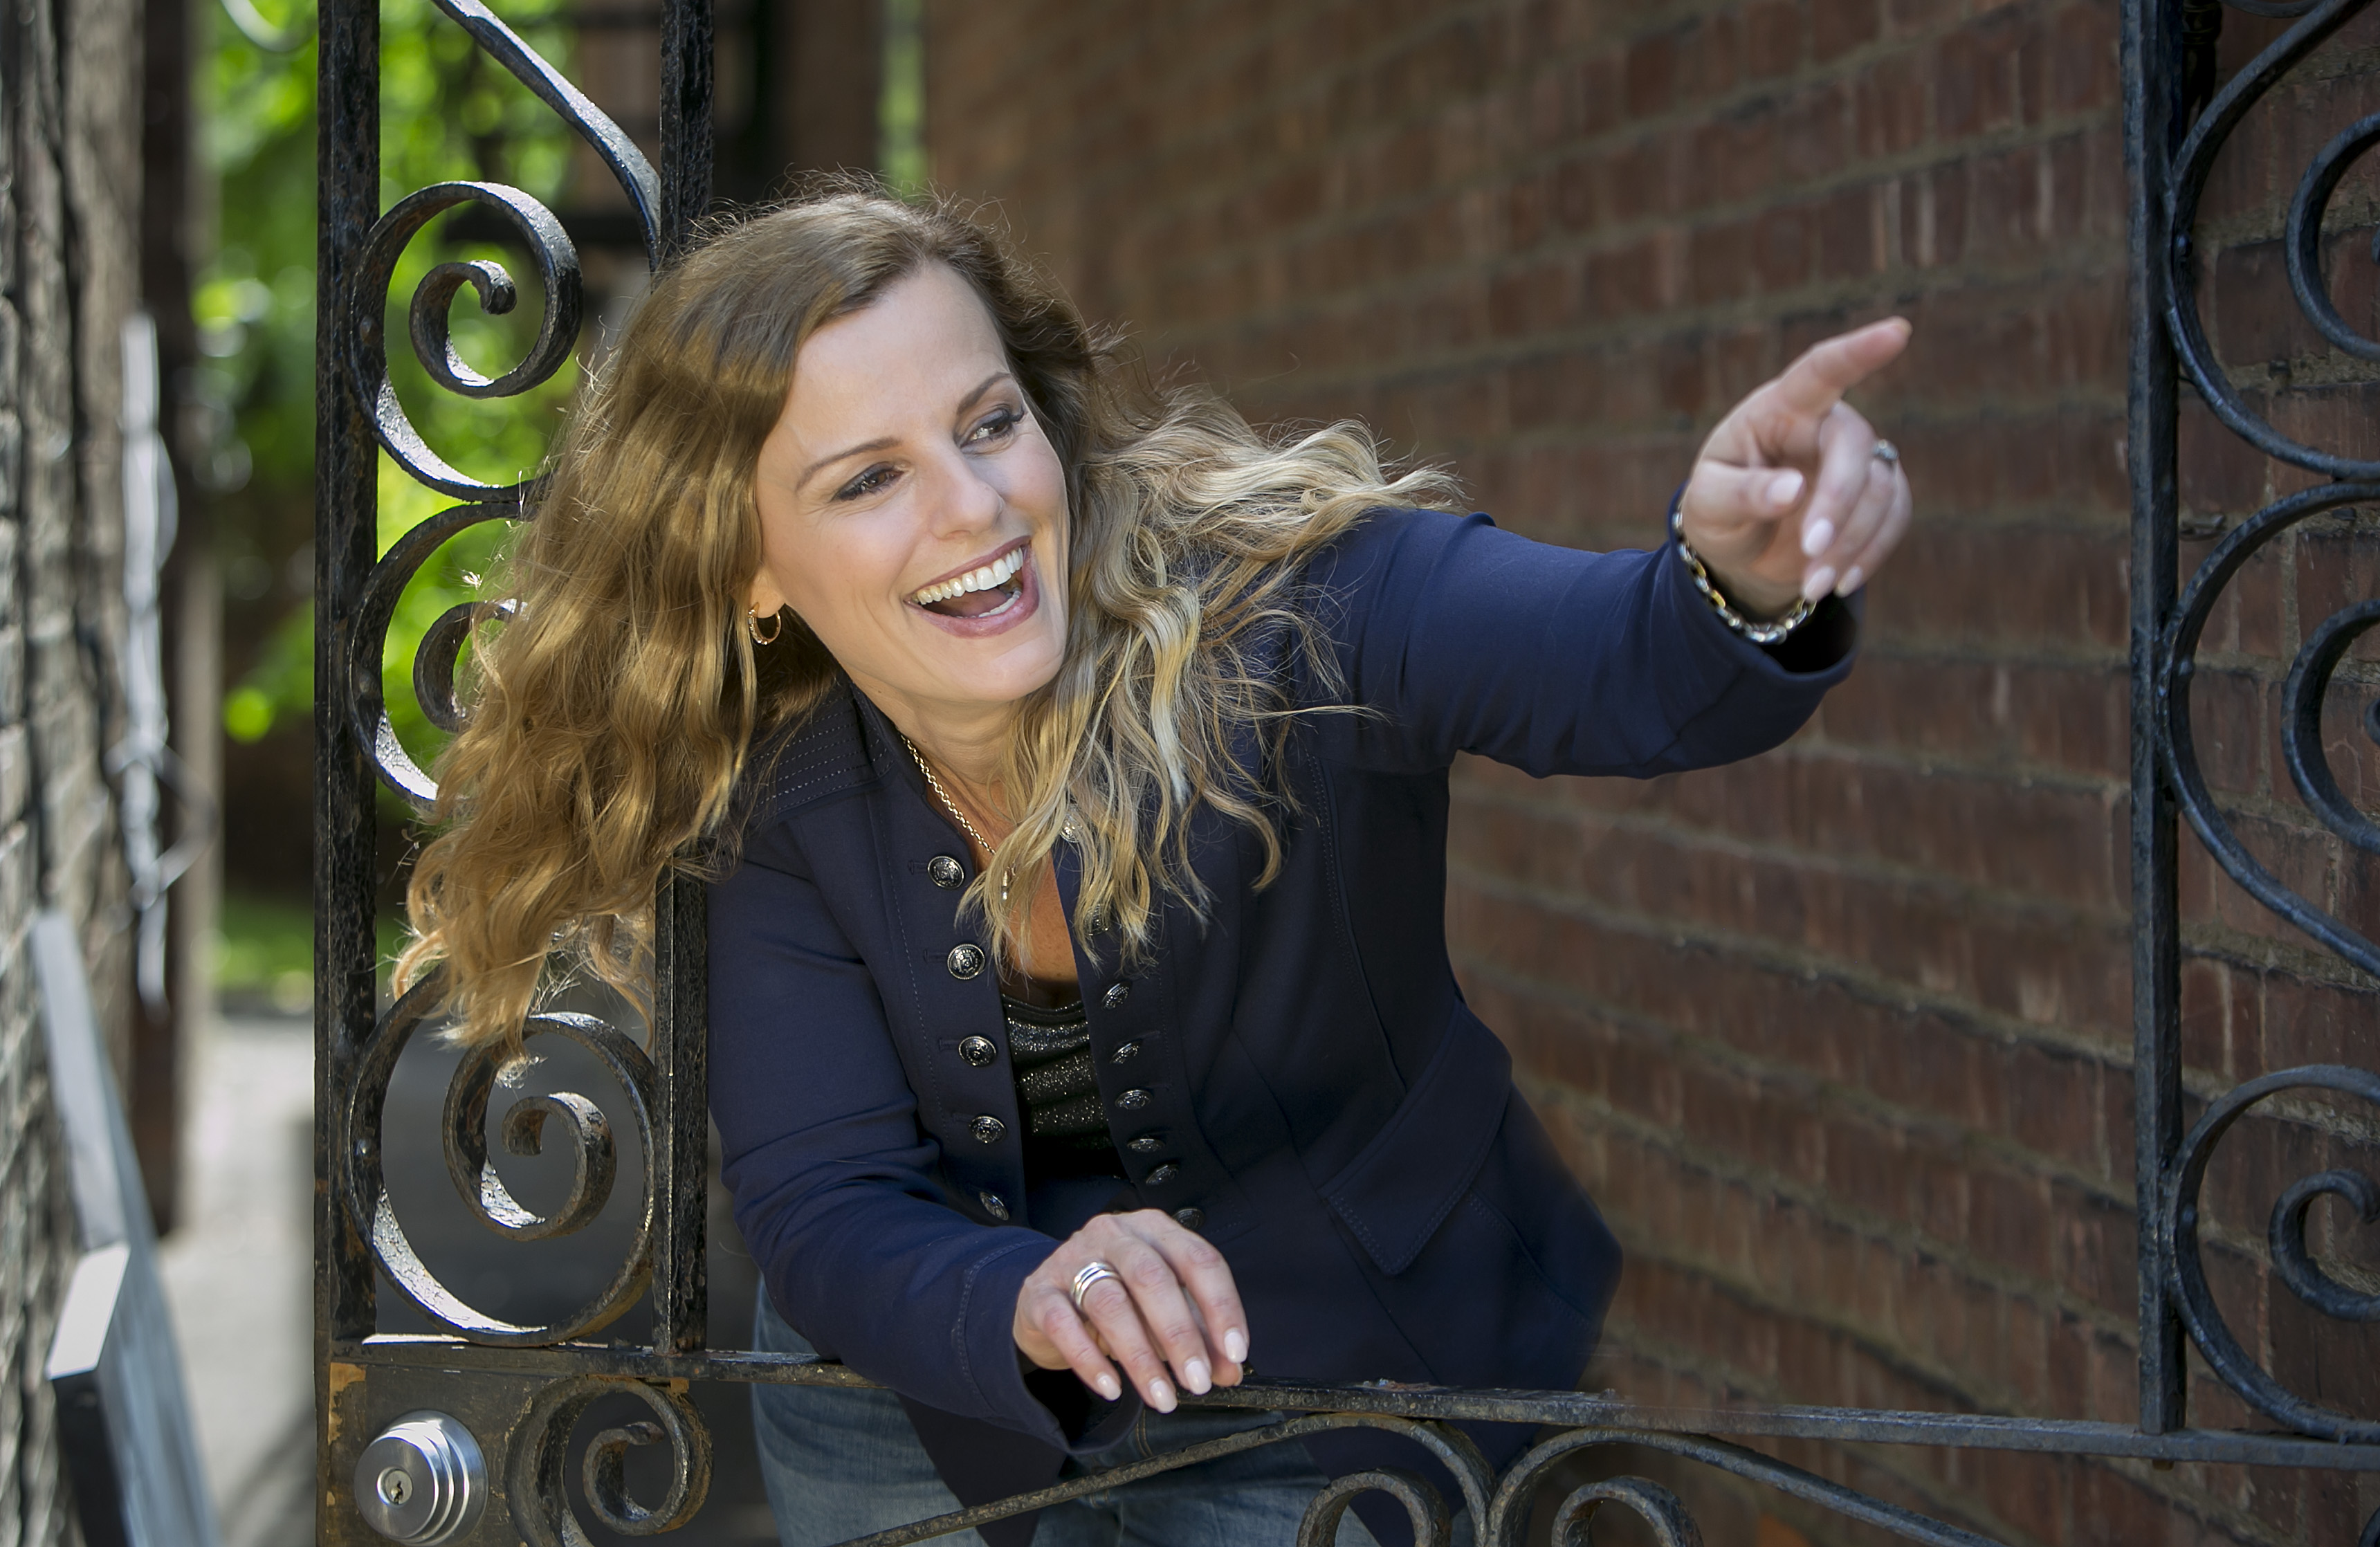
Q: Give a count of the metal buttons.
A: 13